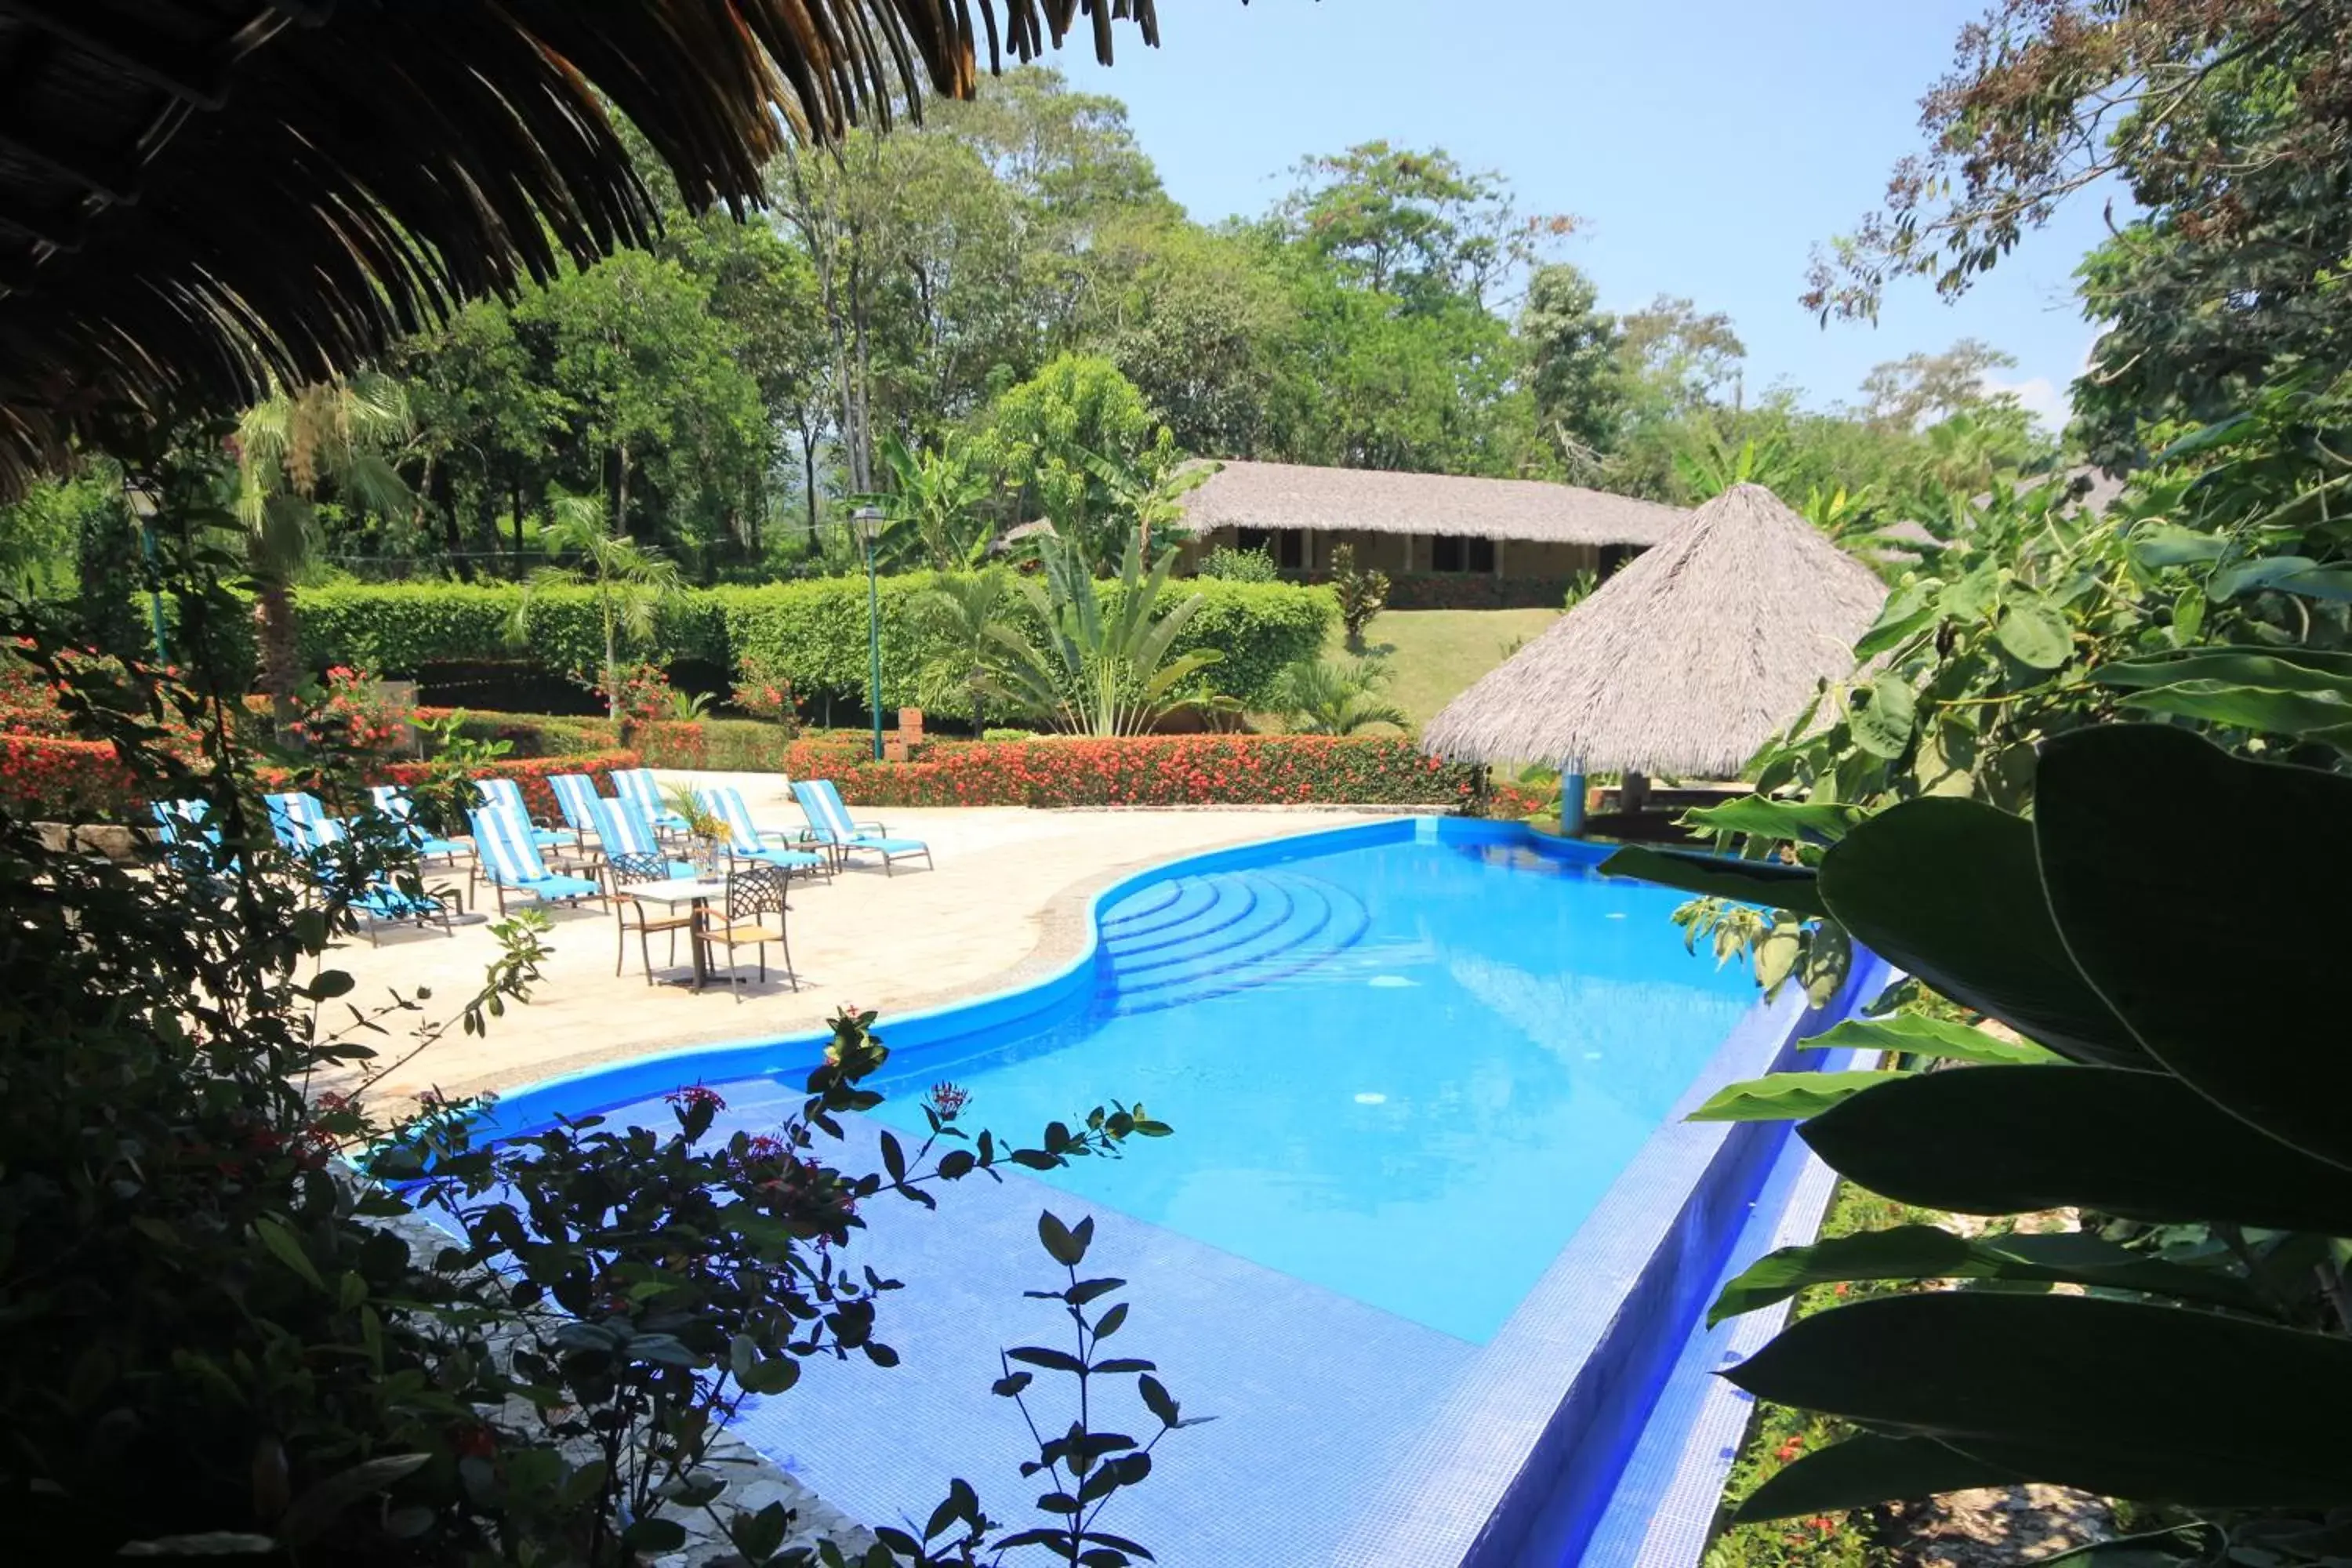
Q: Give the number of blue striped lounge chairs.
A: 11